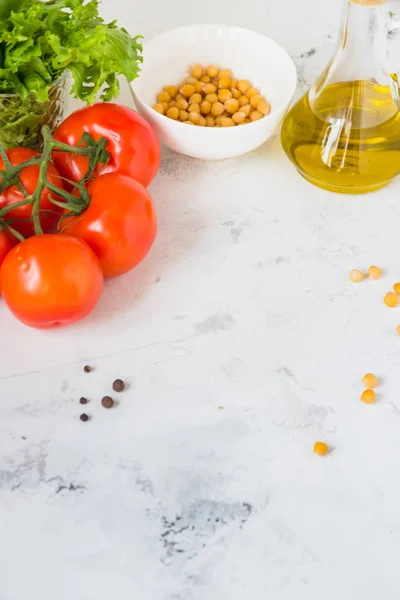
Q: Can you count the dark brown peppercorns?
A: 5